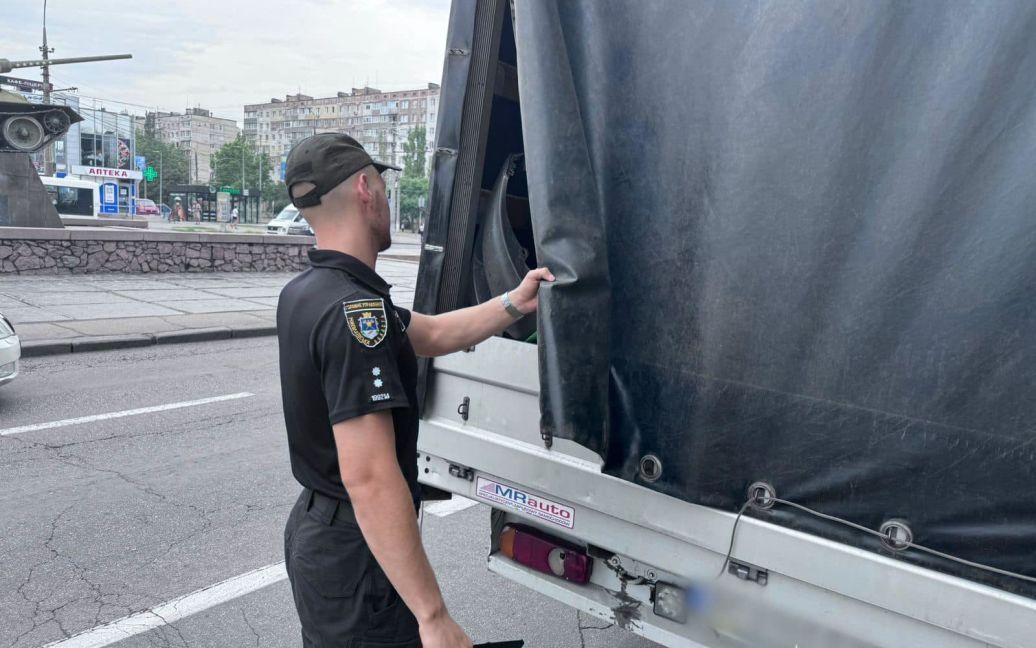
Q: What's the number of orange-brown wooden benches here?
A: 0